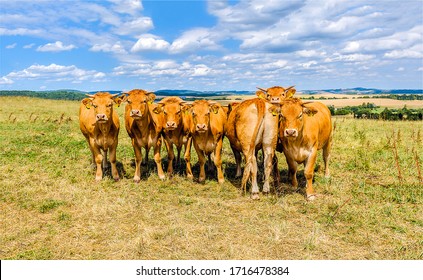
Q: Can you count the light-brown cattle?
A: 7